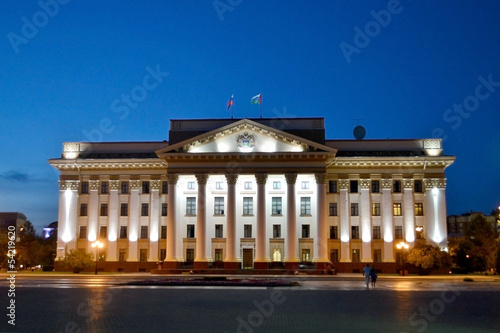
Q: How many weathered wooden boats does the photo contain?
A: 0